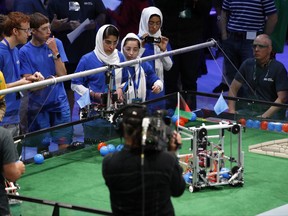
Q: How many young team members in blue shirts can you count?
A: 5